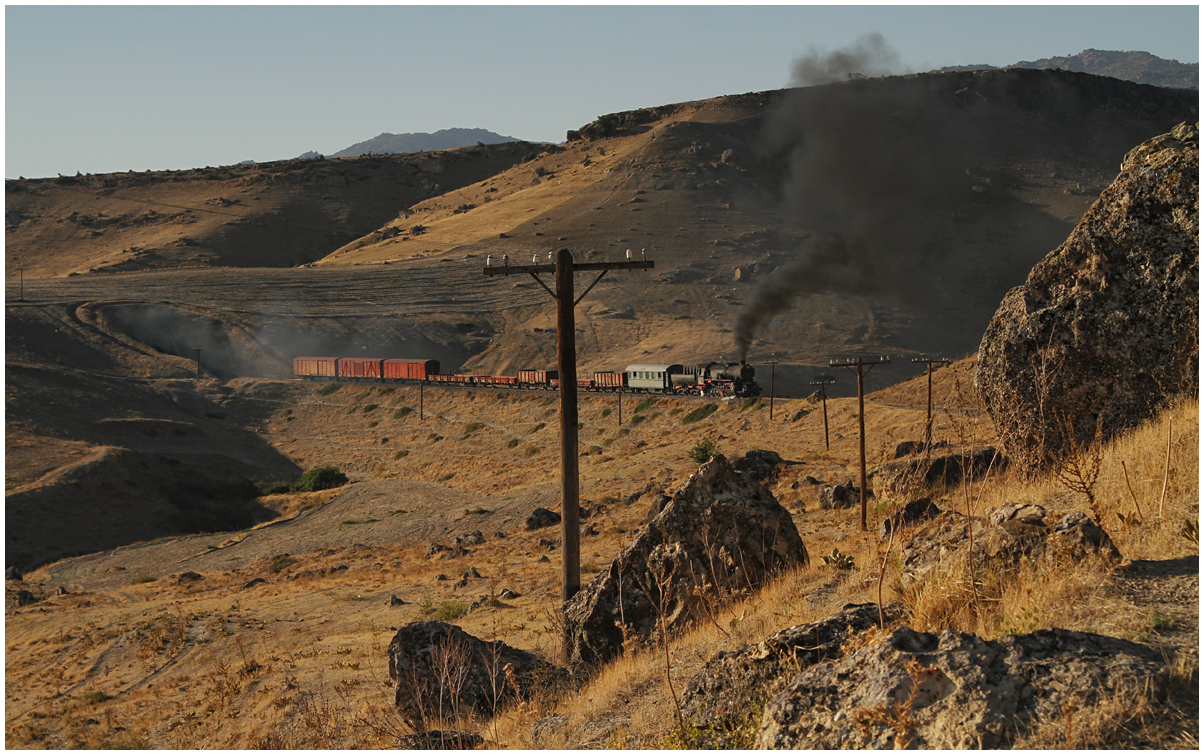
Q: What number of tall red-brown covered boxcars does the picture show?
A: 3